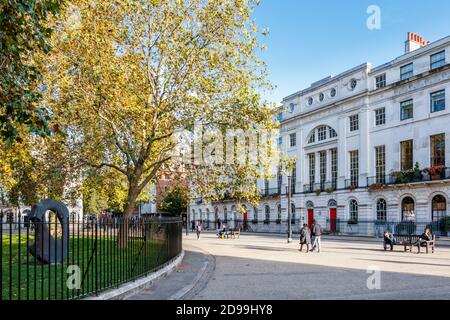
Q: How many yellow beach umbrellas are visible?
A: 0